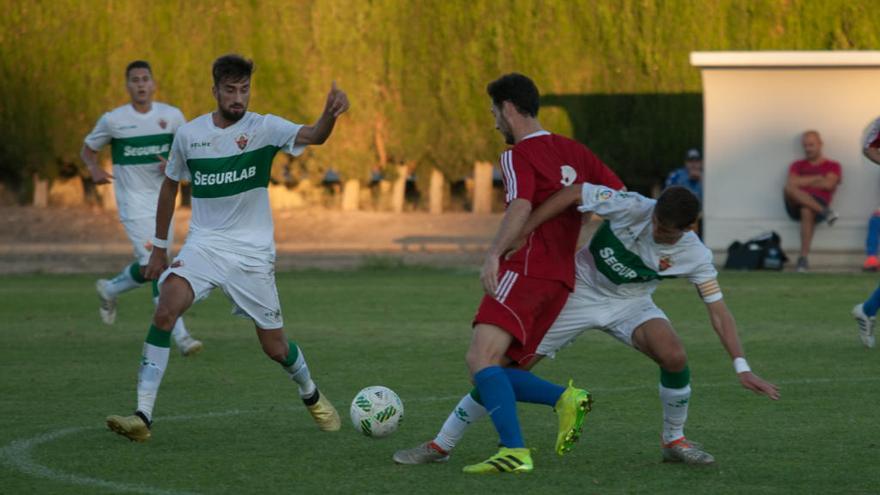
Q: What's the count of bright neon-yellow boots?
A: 2